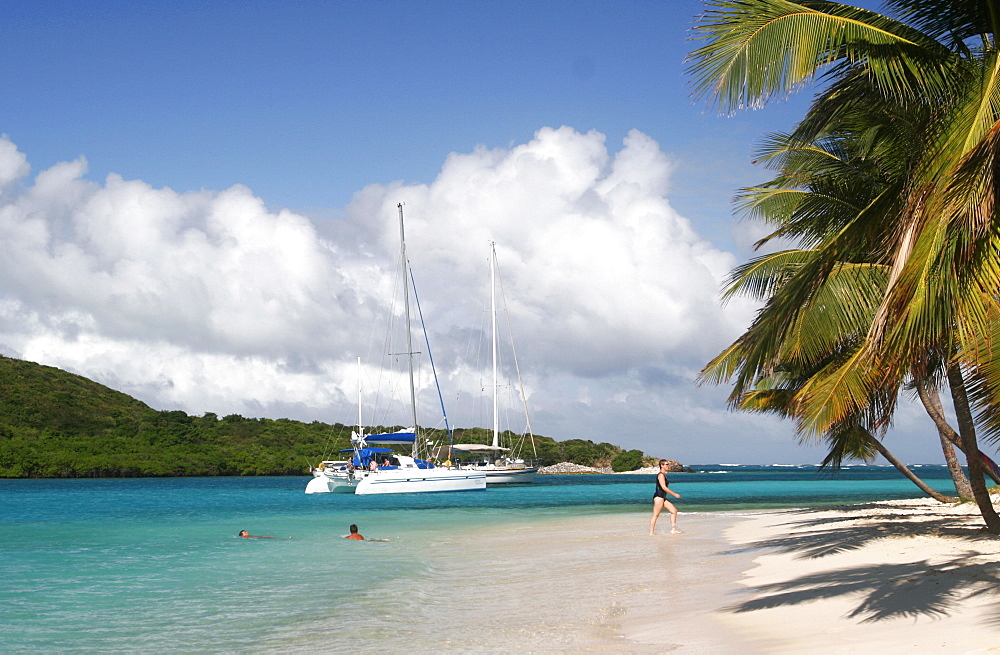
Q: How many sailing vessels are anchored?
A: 2